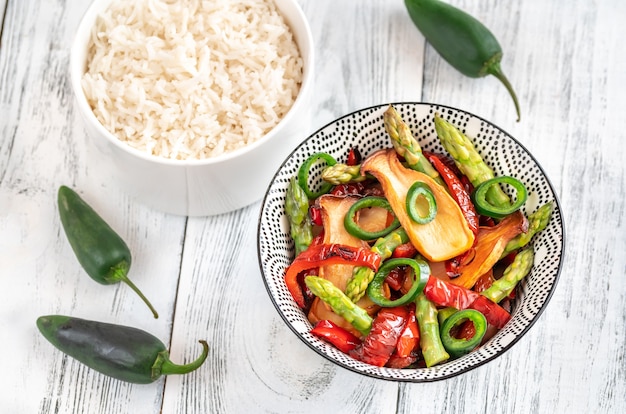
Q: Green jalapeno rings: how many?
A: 6